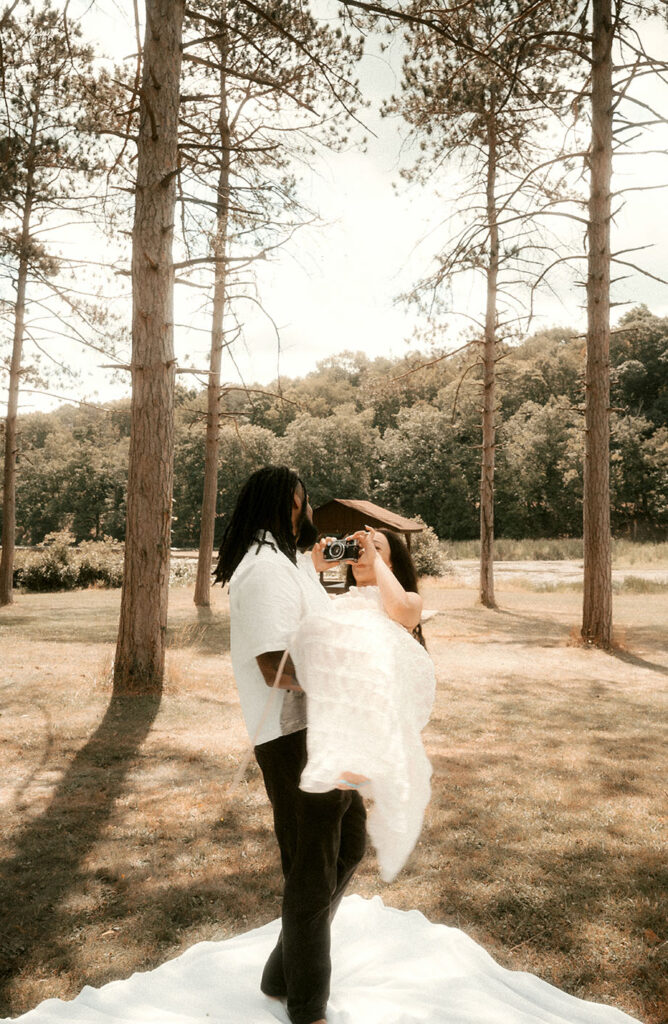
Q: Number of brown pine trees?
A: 5